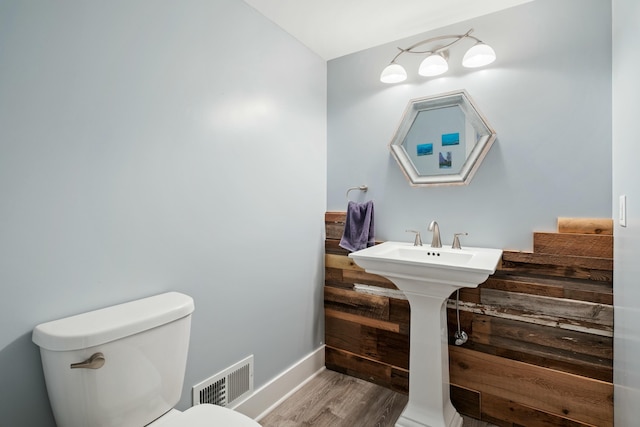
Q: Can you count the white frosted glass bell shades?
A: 3